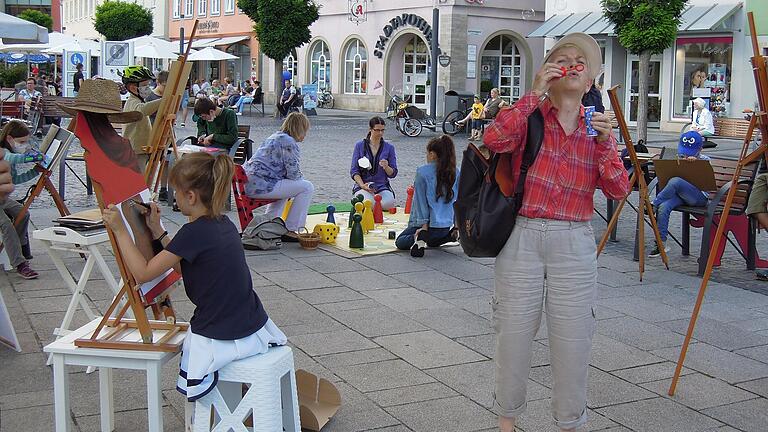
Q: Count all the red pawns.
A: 2